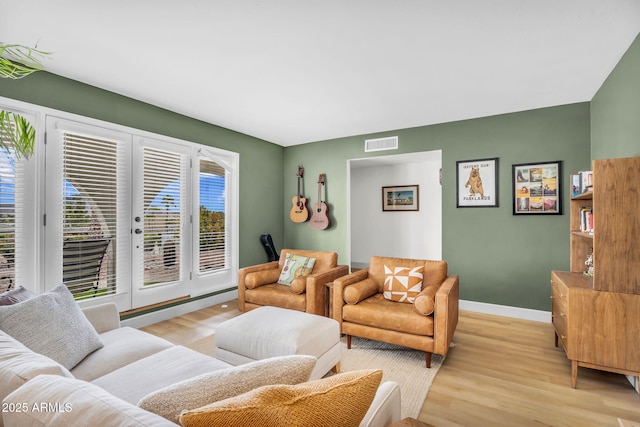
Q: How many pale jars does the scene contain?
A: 0